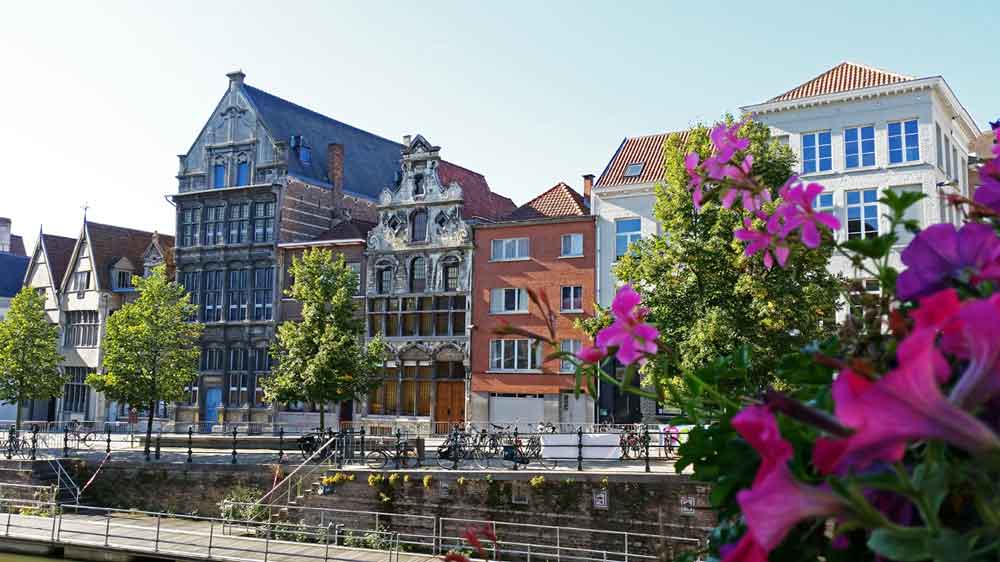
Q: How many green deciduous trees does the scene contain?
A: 4